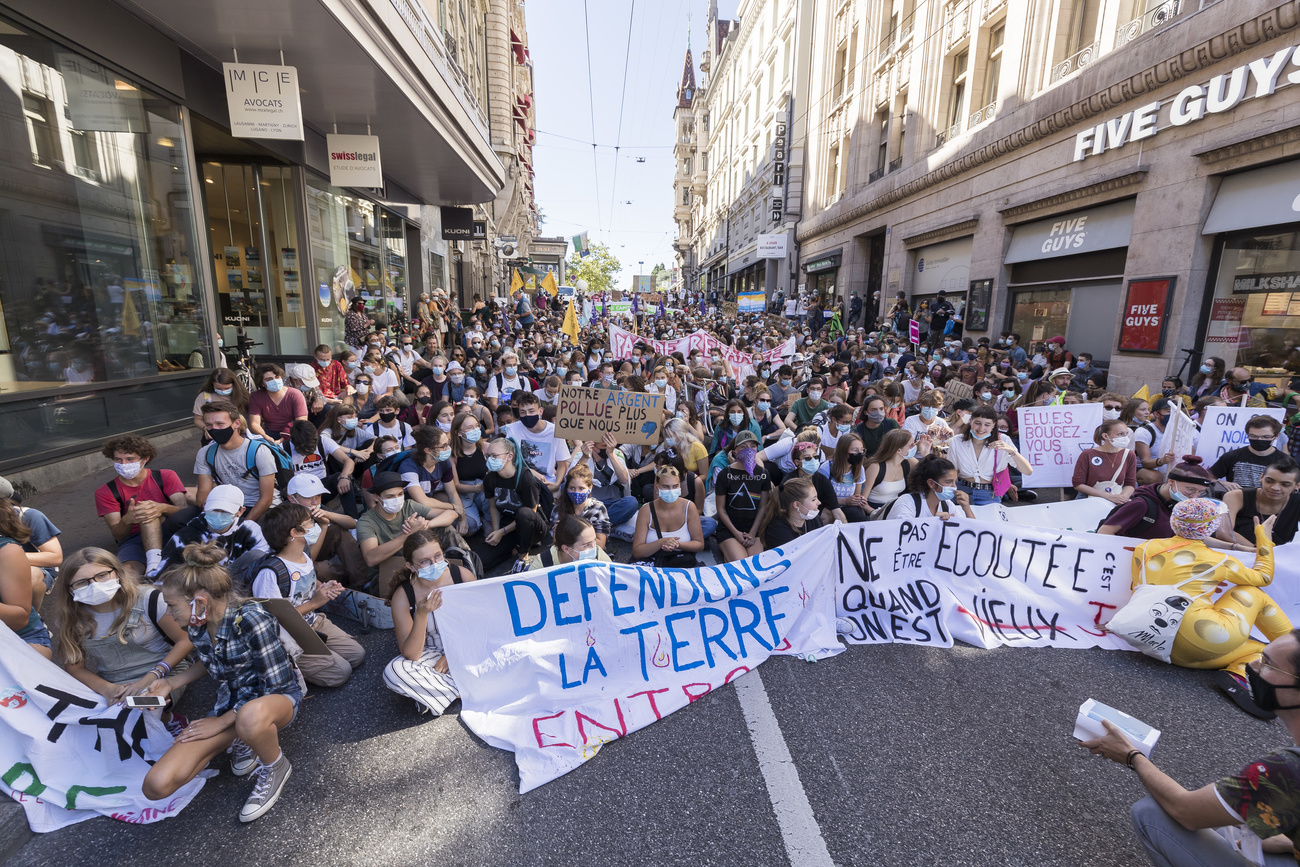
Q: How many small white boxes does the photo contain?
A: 1